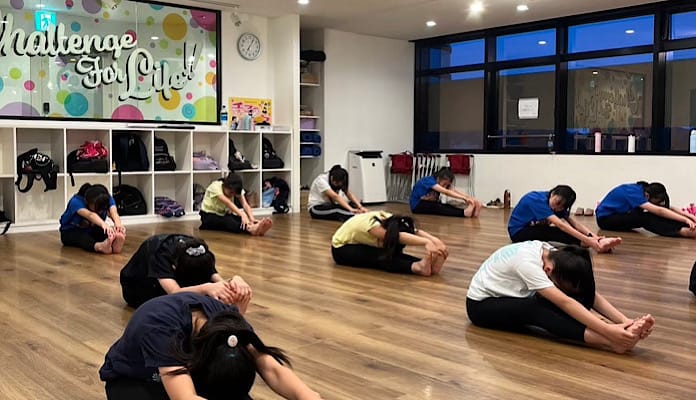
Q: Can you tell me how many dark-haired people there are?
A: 10